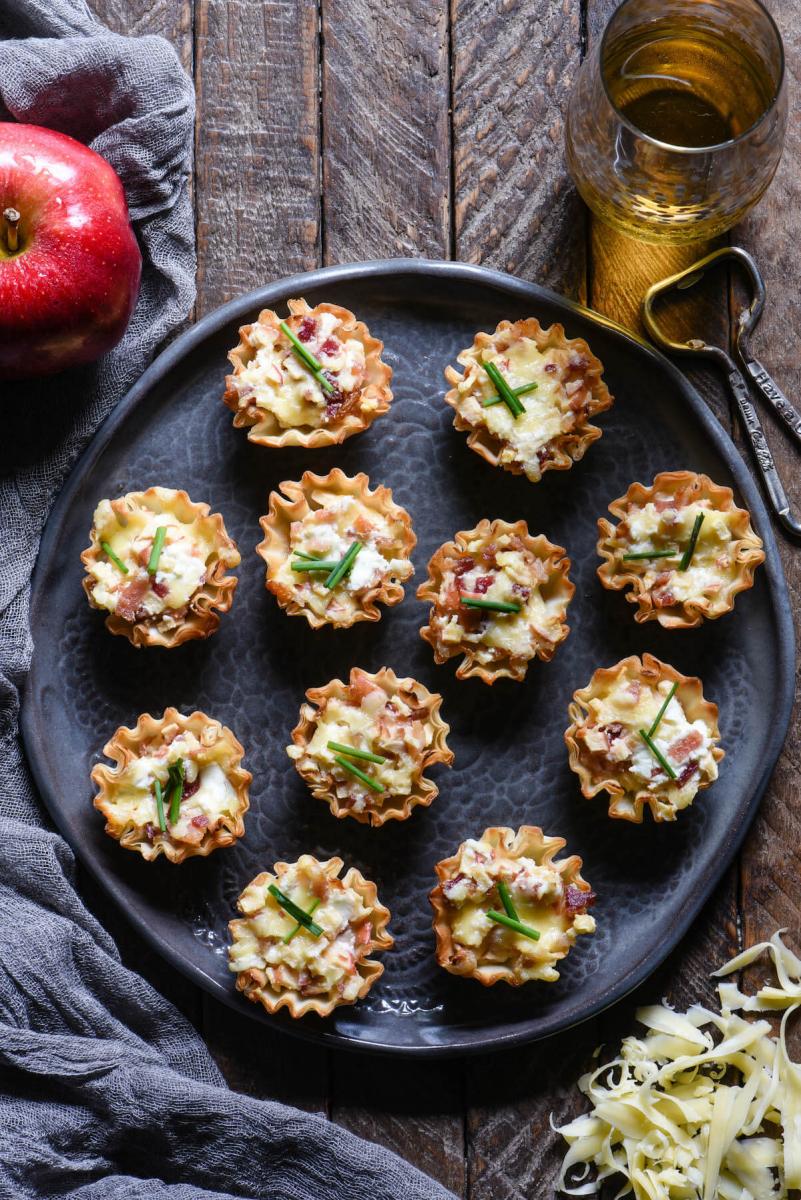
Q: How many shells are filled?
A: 11